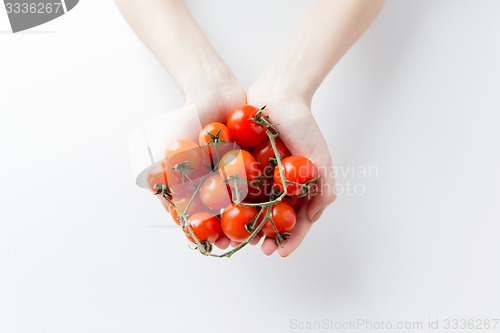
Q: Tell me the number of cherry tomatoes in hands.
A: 14